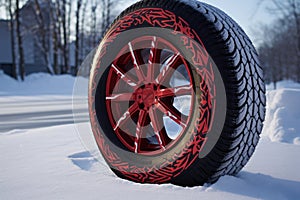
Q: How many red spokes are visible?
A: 10